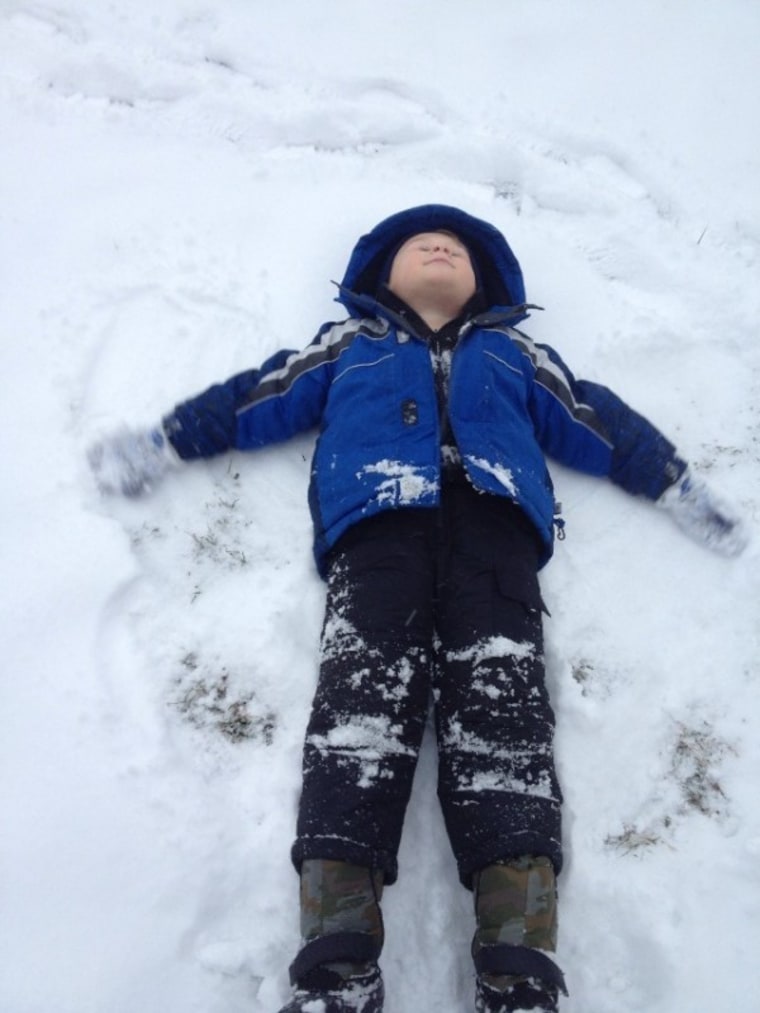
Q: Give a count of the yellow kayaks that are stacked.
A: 0